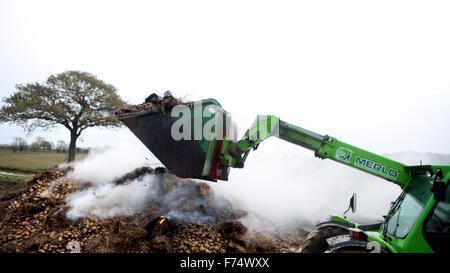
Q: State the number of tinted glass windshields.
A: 1